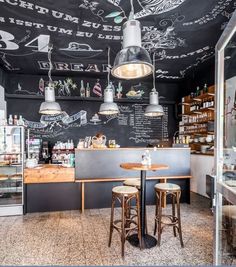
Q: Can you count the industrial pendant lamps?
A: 4